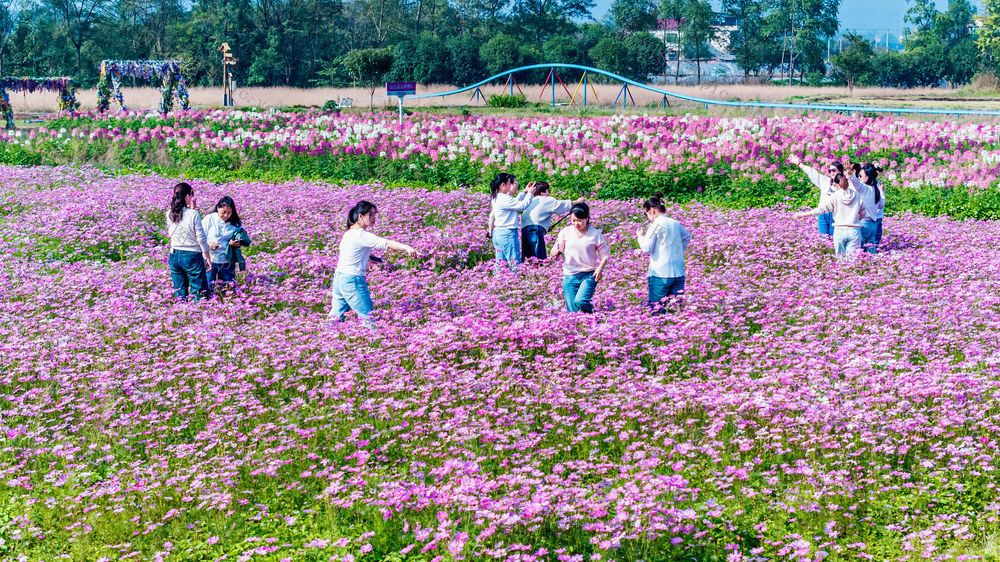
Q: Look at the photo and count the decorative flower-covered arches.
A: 2